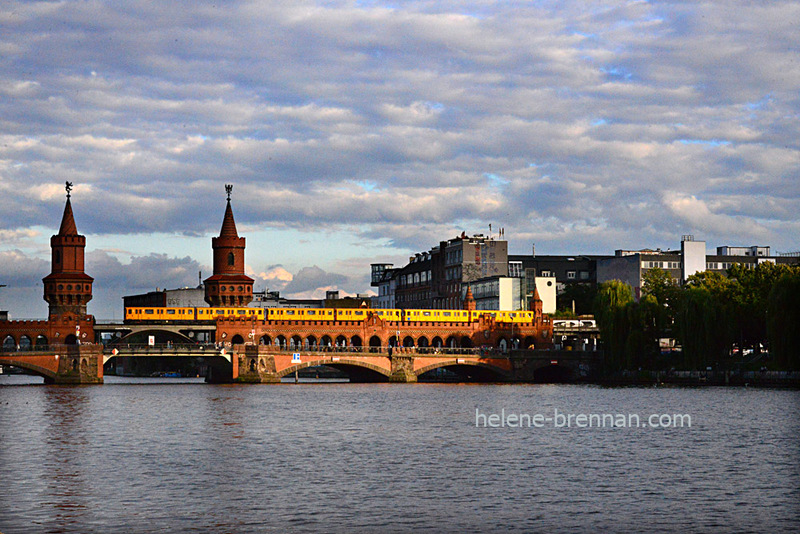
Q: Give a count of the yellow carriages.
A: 6